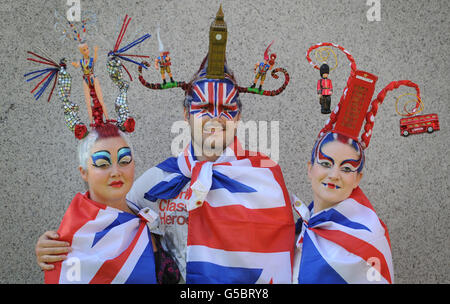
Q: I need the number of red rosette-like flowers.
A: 2